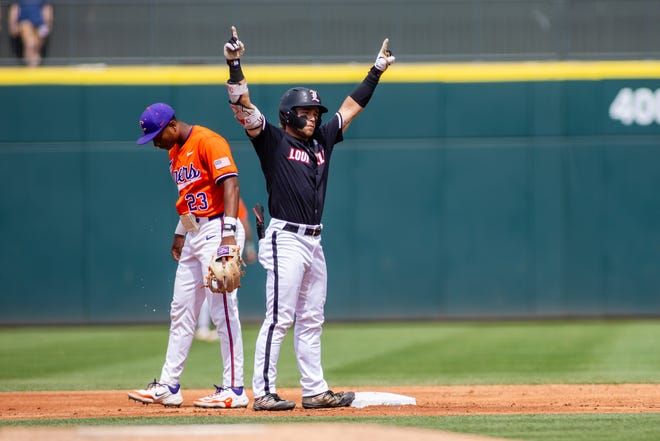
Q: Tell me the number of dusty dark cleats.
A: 2